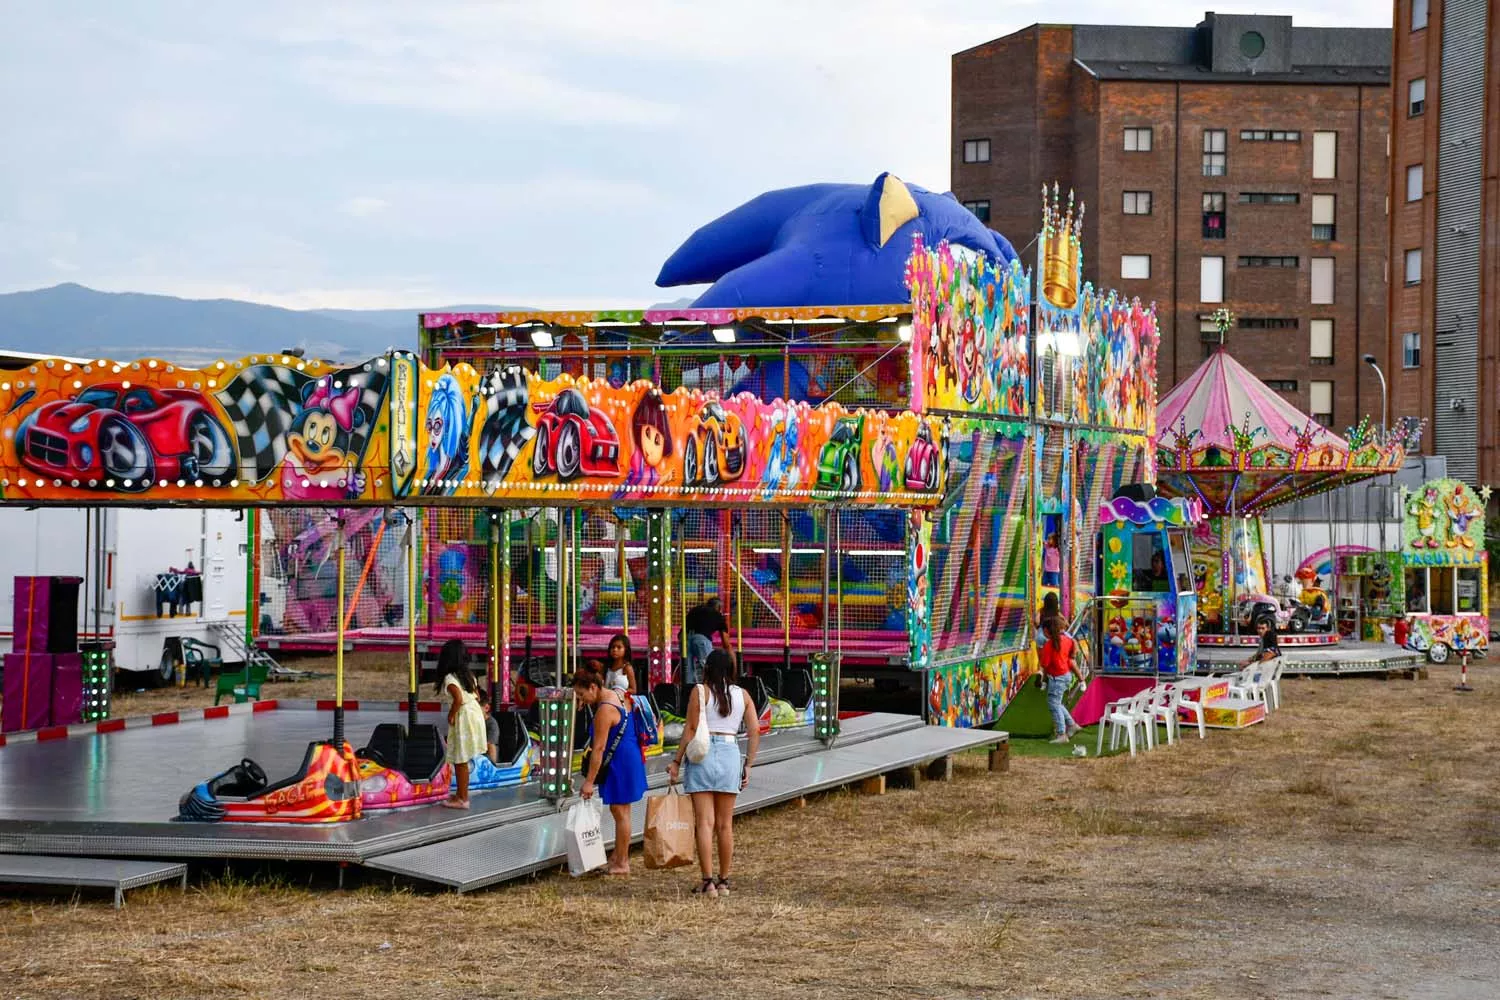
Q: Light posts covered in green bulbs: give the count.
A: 3